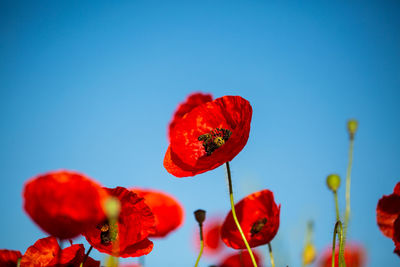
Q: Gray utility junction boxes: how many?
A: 0